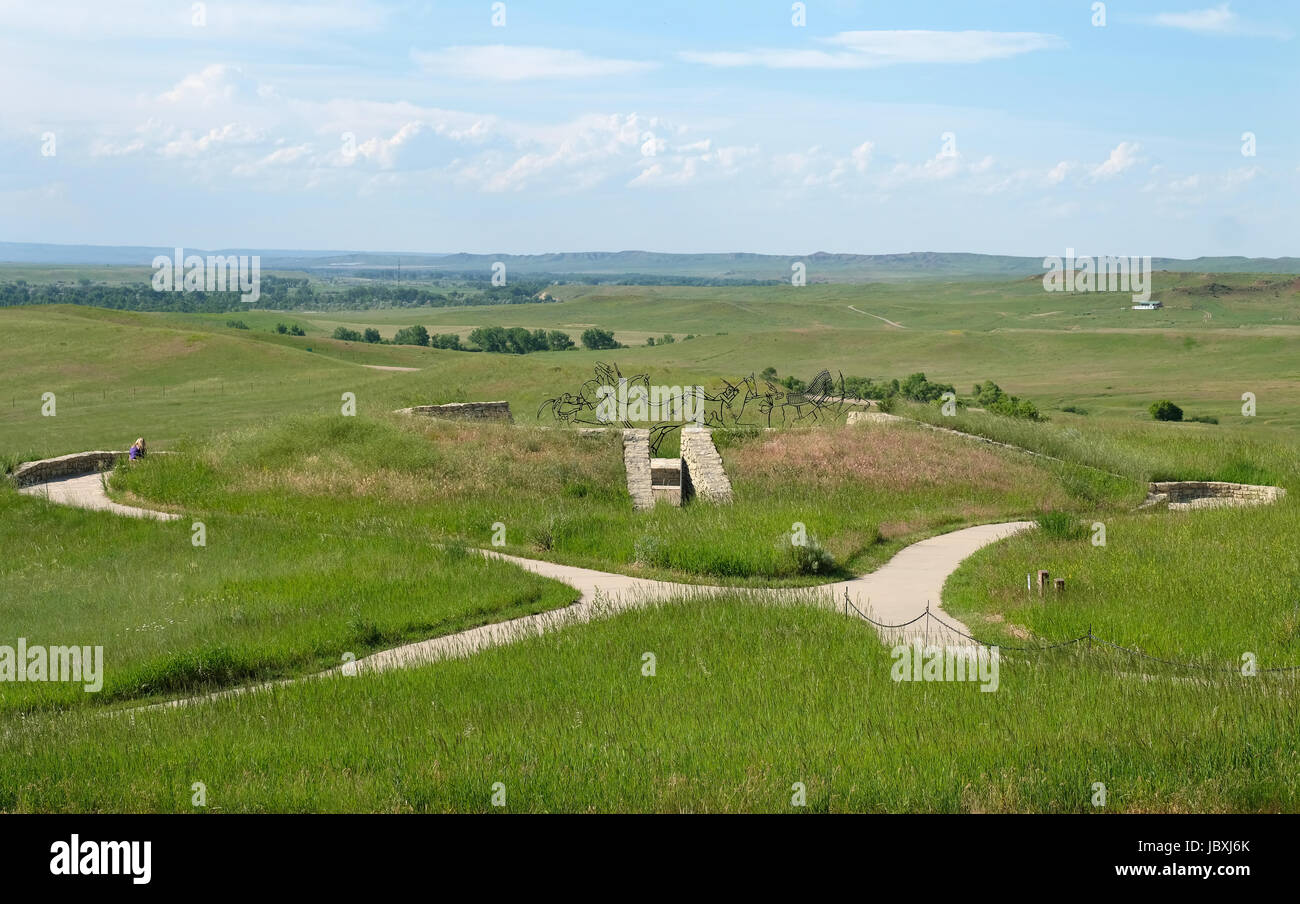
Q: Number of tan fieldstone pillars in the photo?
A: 2